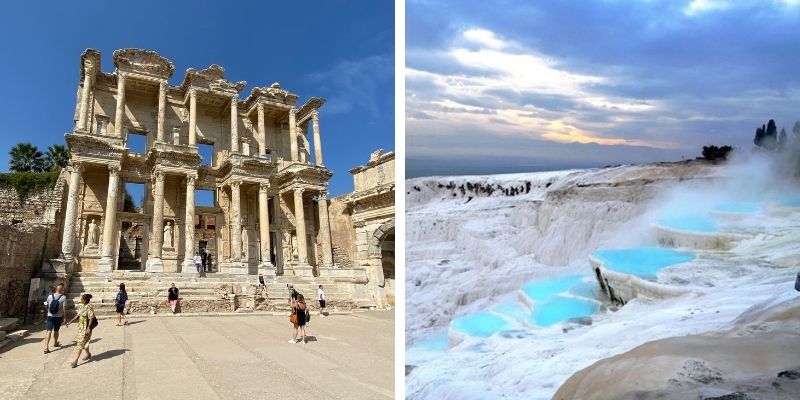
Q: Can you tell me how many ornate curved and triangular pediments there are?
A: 3